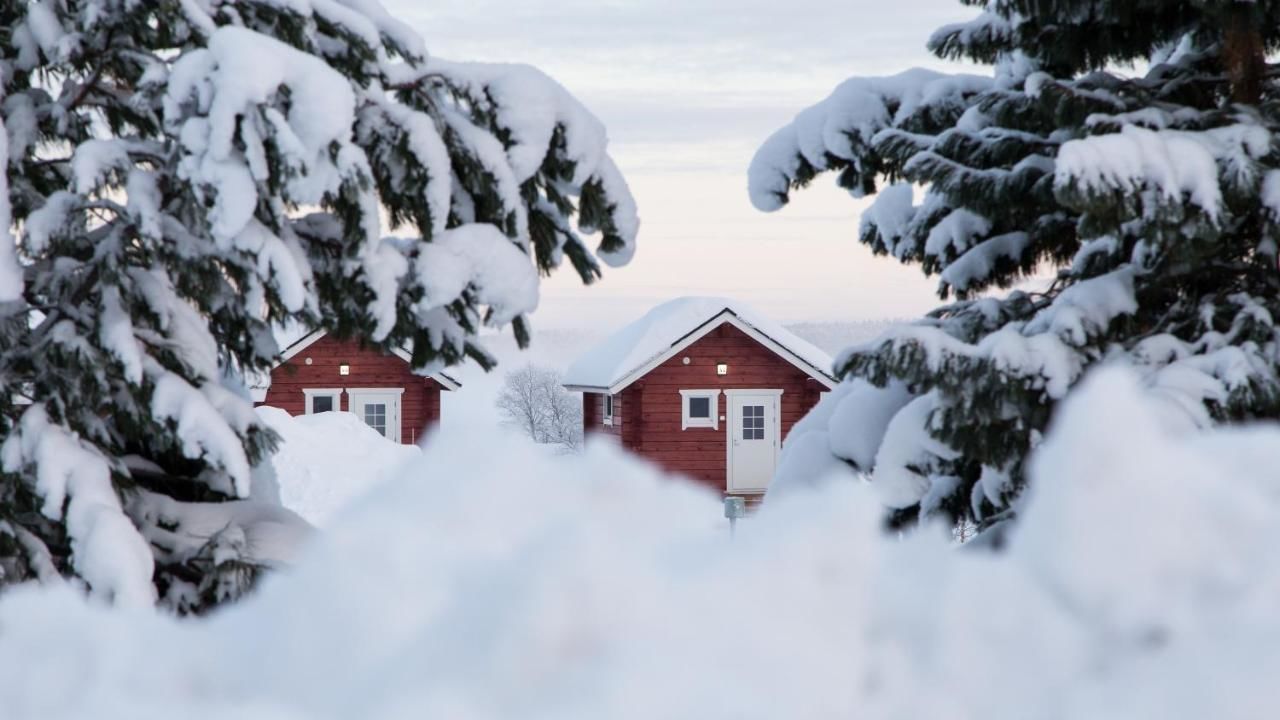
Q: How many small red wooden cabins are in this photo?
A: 2